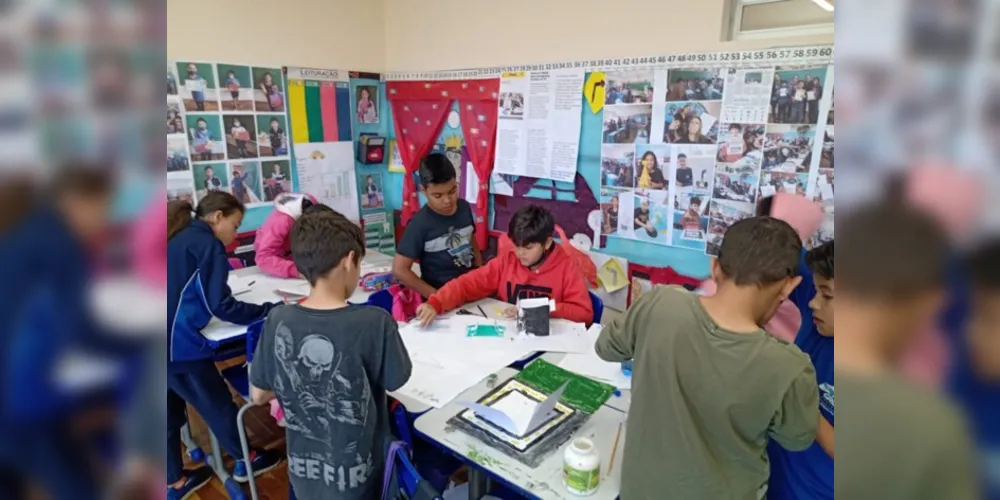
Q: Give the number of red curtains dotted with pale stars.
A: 2